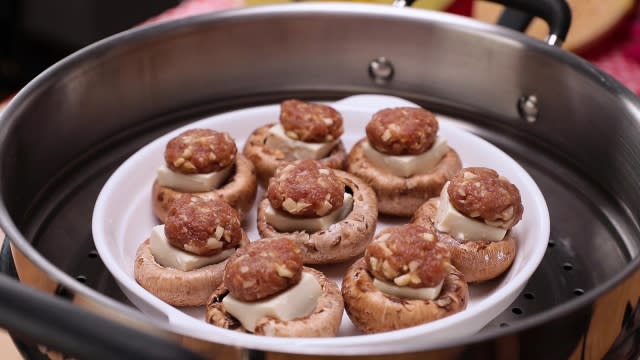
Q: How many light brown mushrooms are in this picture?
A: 8